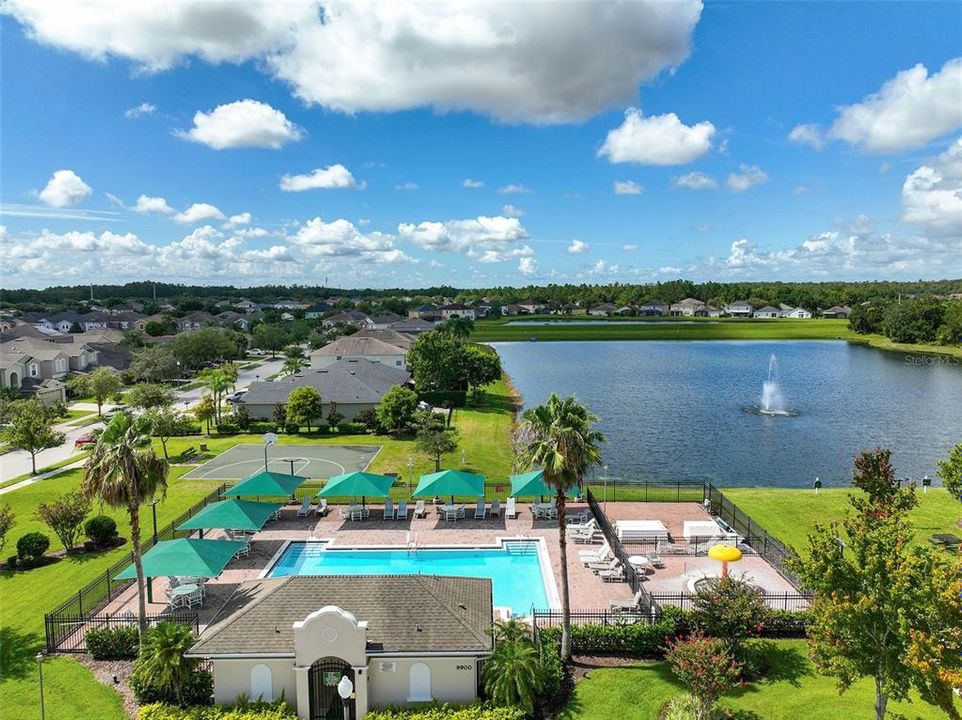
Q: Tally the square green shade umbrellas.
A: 6